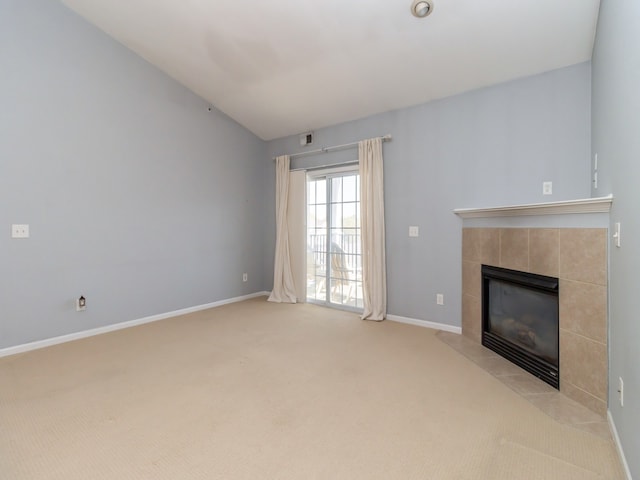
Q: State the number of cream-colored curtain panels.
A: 2